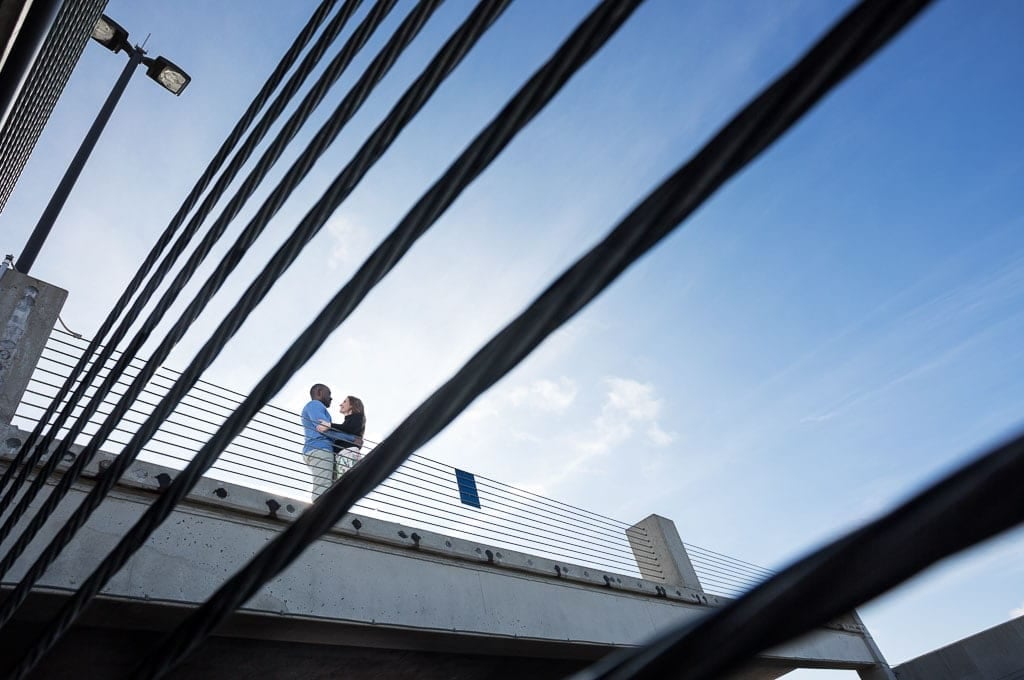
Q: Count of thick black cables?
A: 8